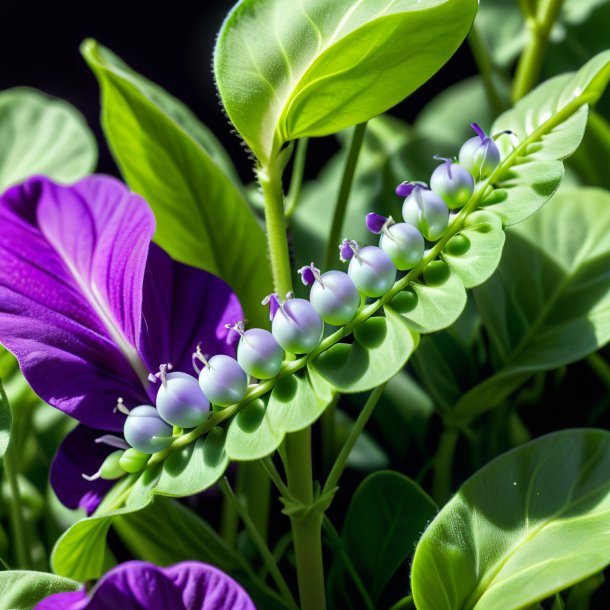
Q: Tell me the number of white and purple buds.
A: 11